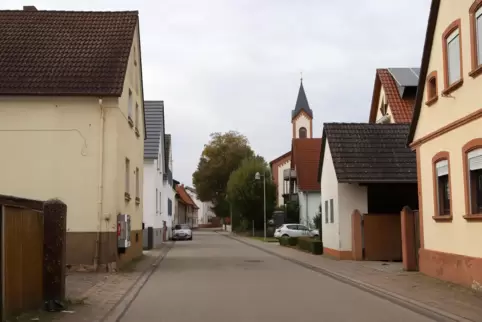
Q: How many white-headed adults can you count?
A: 0